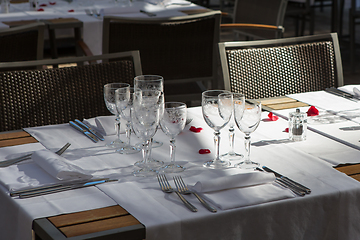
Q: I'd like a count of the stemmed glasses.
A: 9